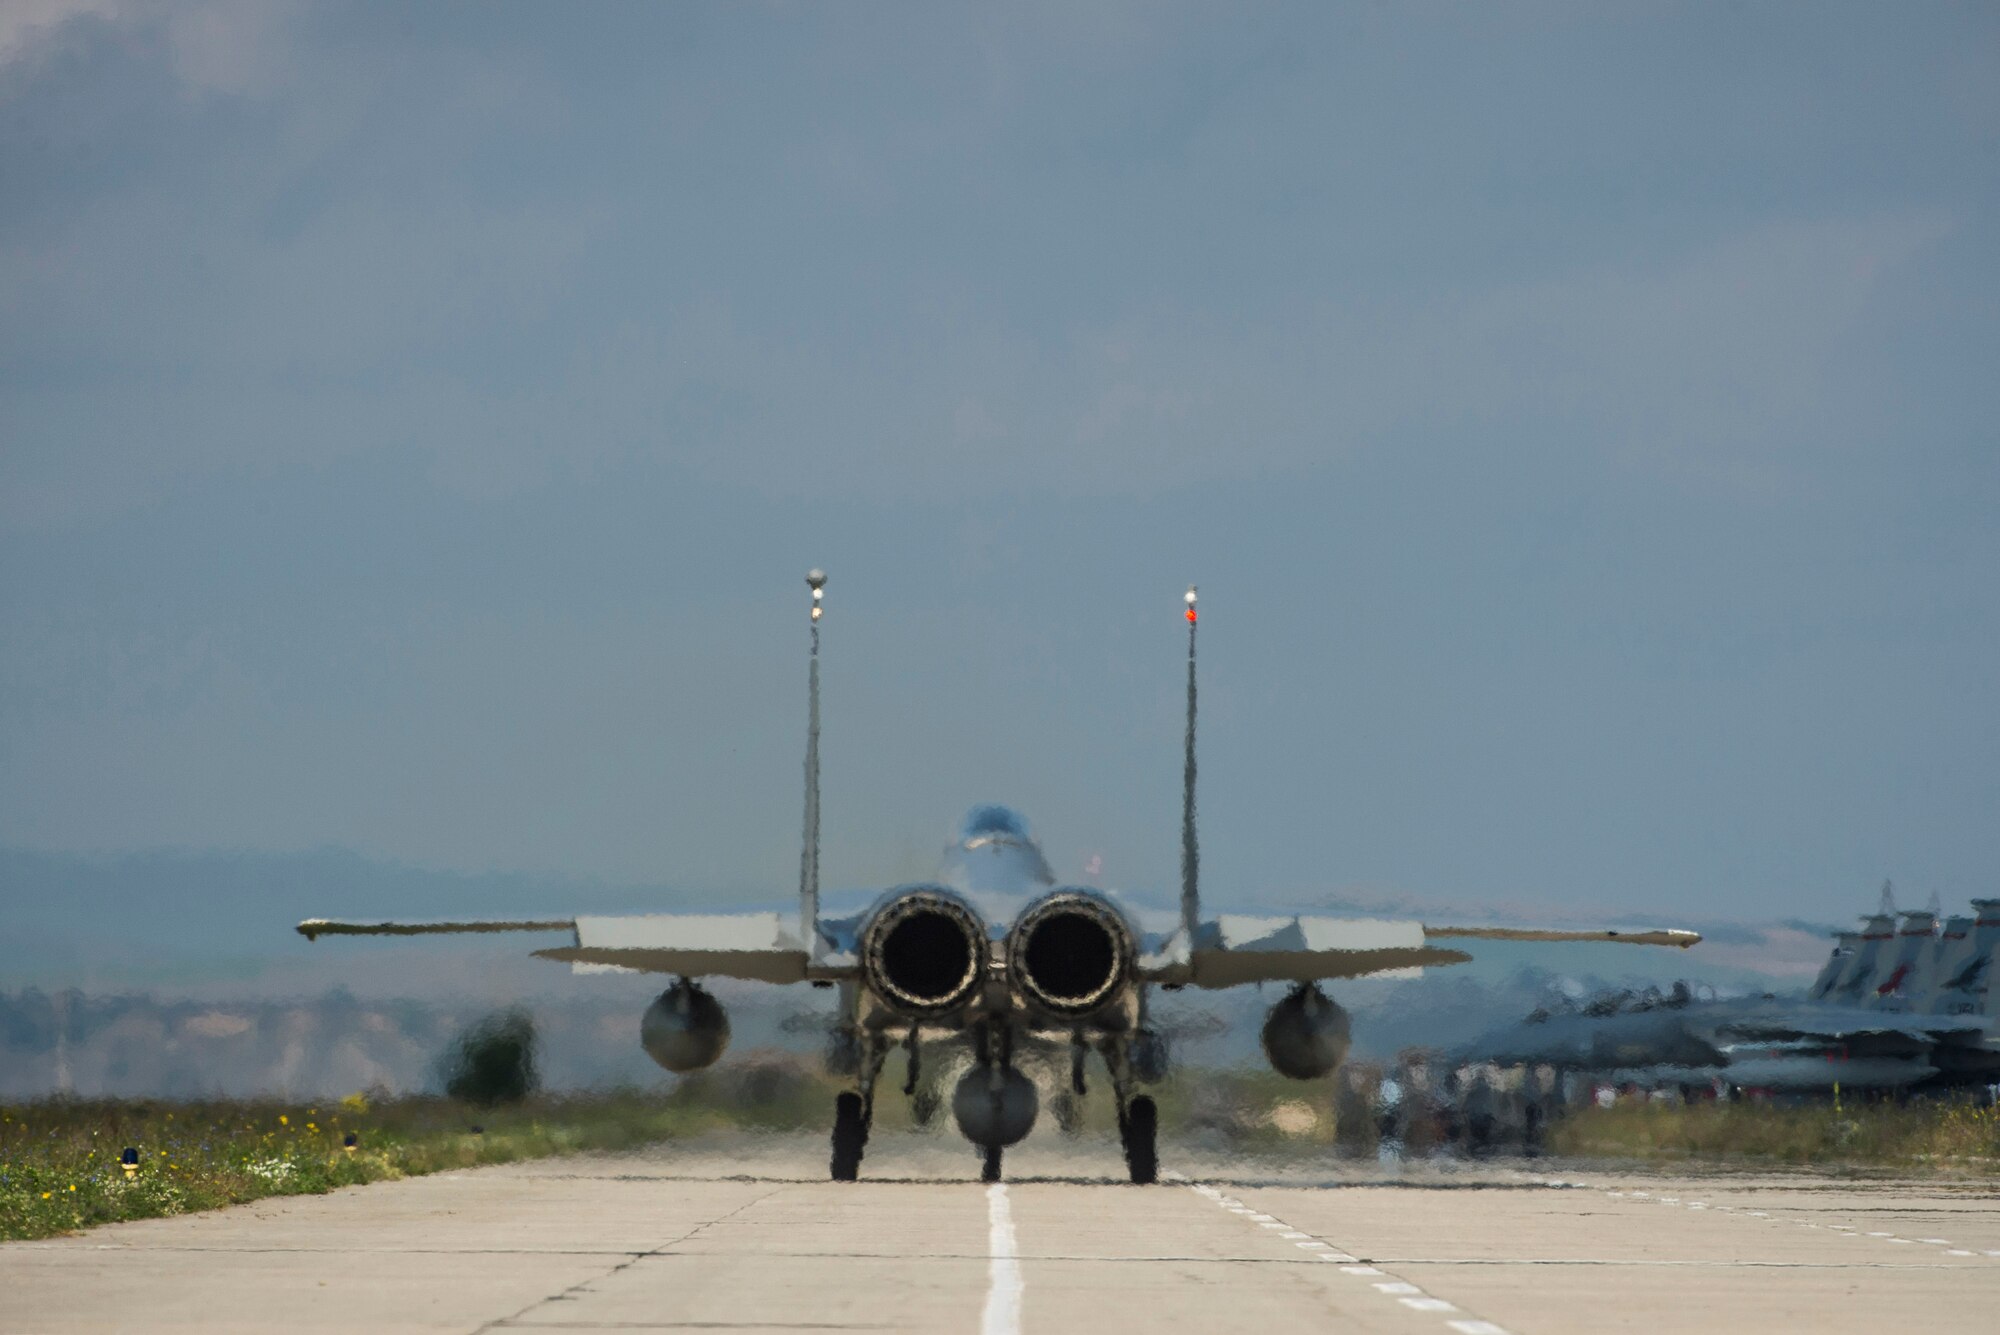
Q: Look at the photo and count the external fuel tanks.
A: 3